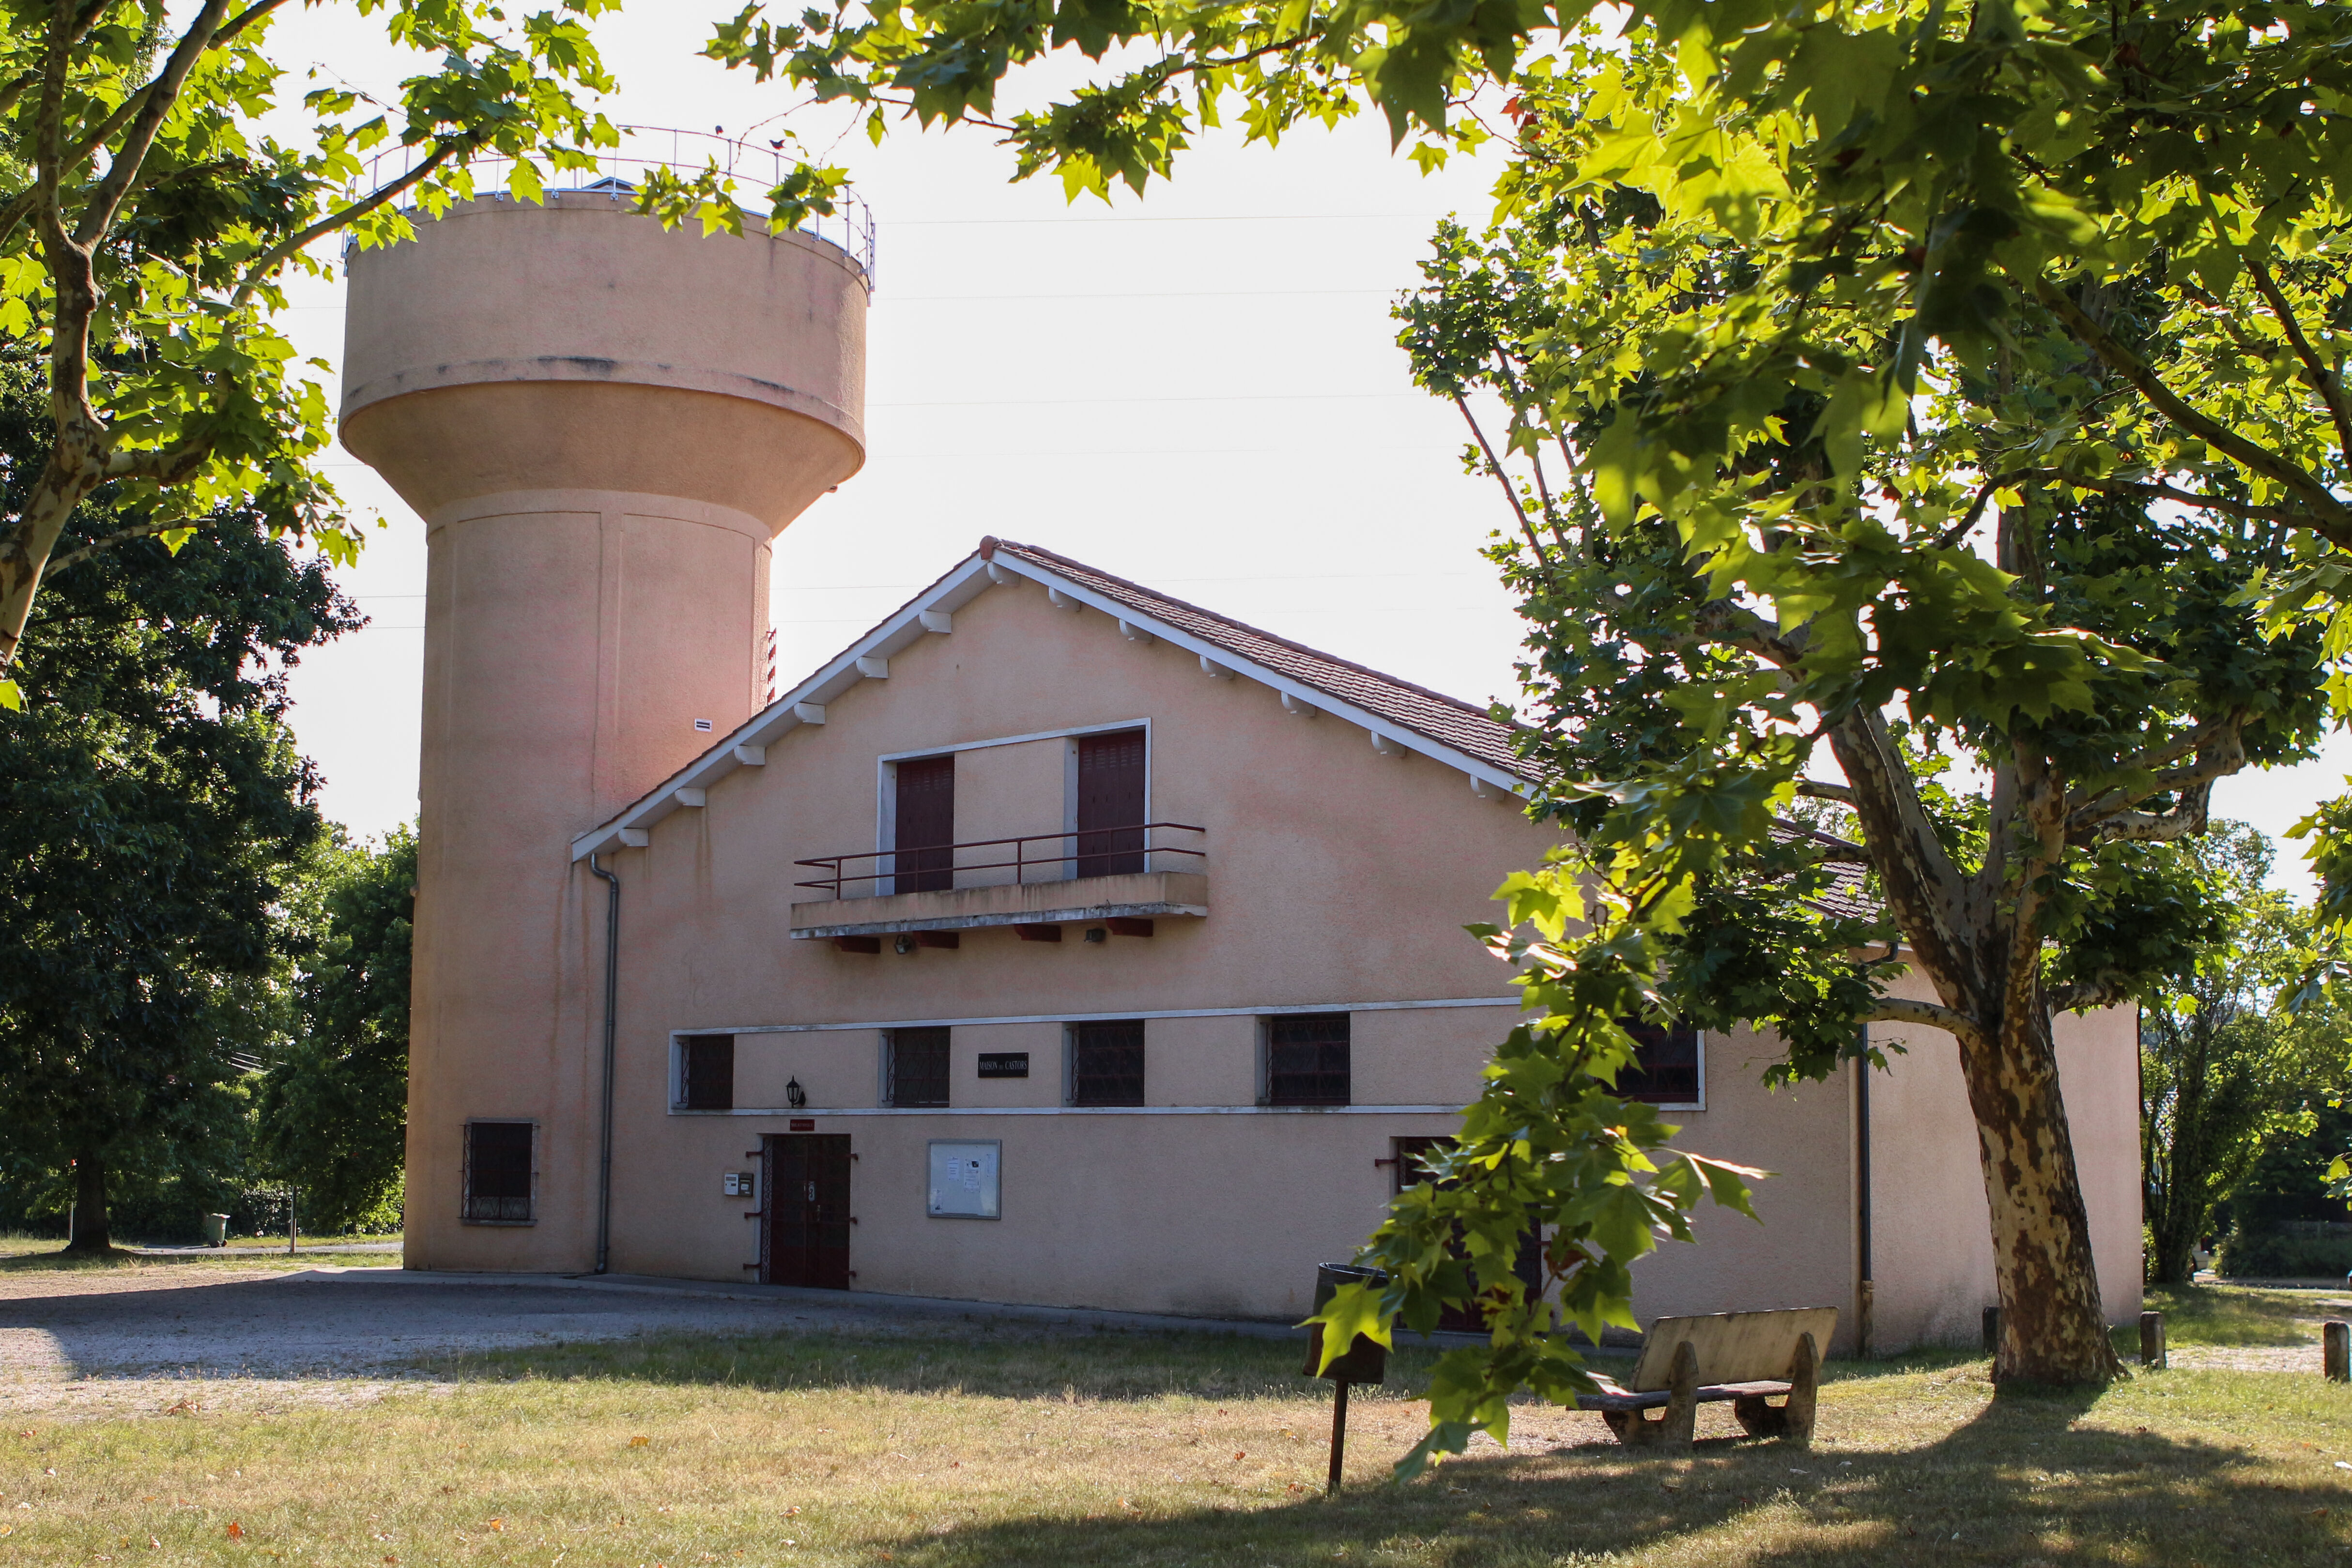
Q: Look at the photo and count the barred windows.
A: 6